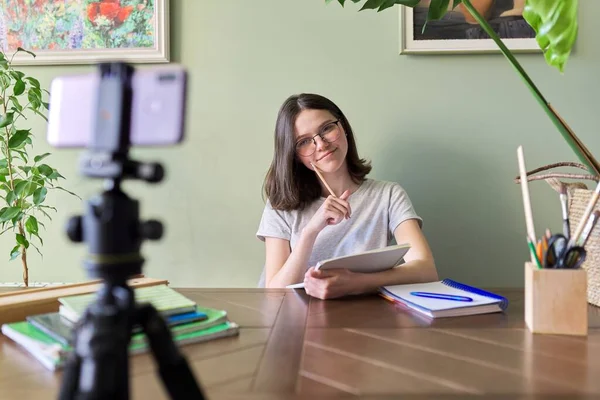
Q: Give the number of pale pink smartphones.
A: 1